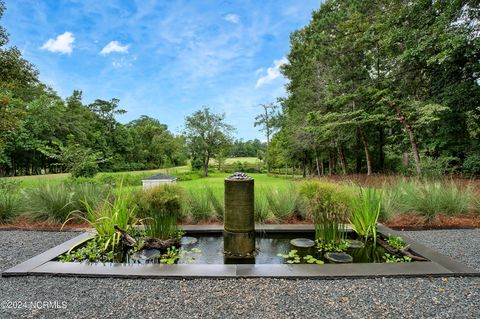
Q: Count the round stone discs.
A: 5